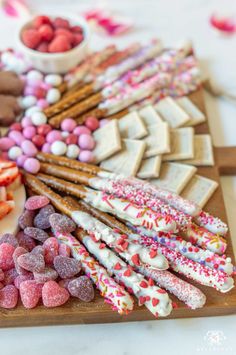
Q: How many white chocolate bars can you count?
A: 12